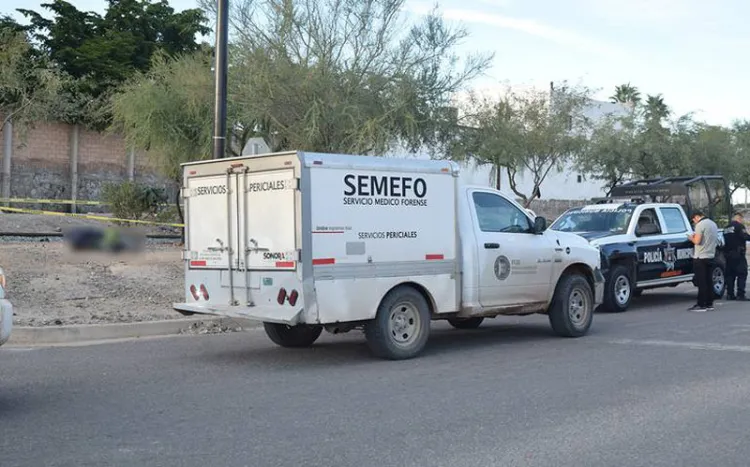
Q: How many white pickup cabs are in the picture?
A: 1